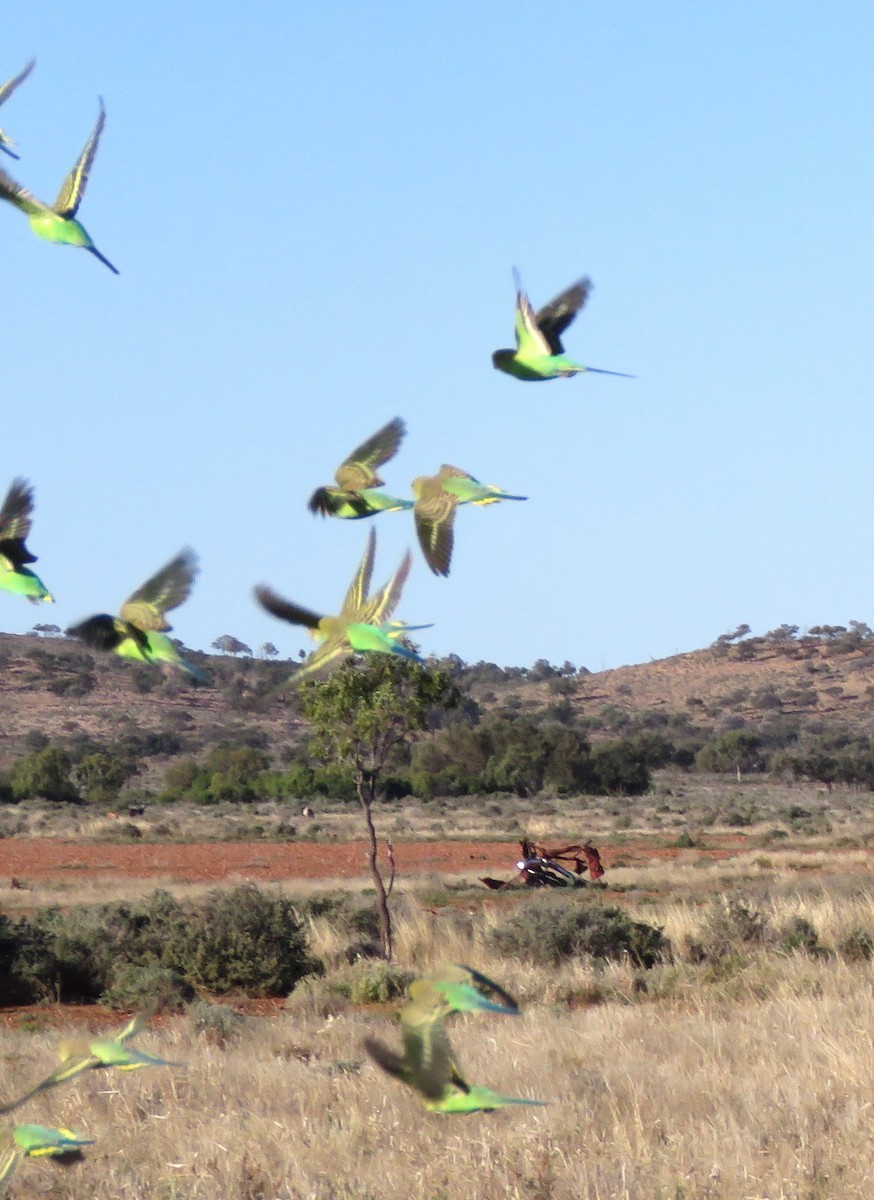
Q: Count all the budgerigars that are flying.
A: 13